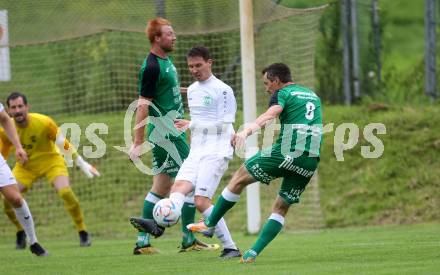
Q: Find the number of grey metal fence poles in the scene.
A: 4